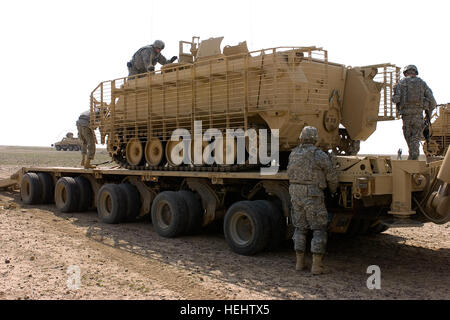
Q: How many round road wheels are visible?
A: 5